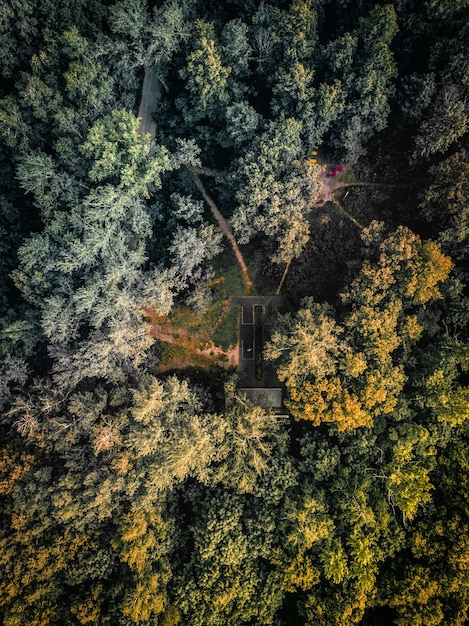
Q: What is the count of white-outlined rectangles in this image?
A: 2